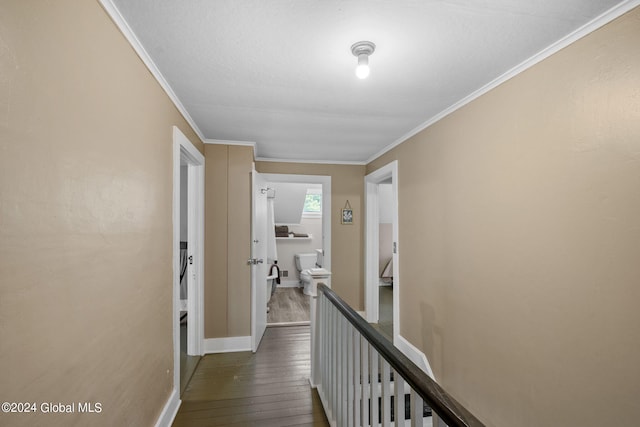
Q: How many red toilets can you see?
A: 0